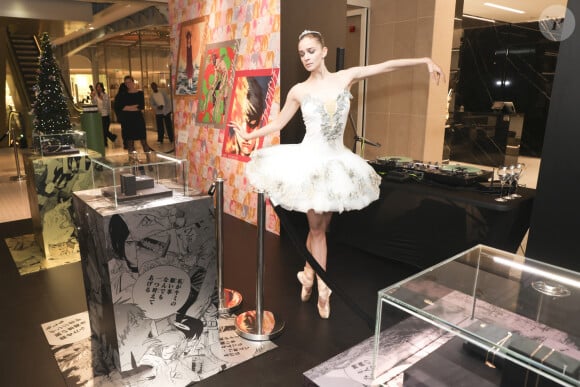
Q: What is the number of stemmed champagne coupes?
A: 3